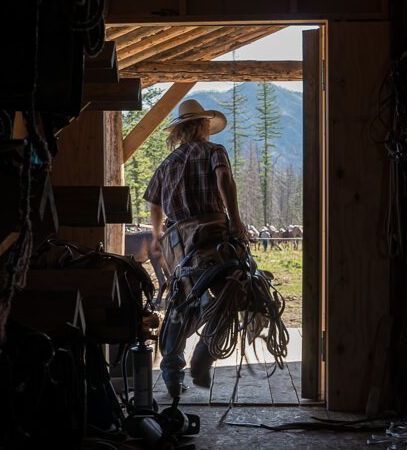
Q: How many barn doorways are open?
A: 1